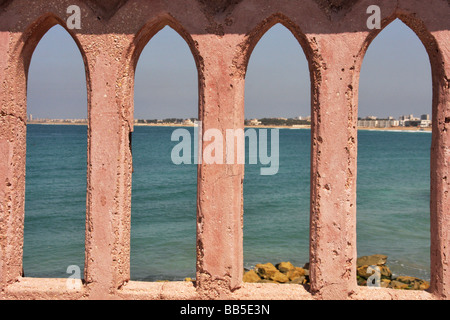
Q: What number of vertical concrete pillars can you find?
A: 5